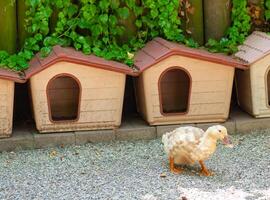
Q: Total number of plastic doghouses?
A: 4